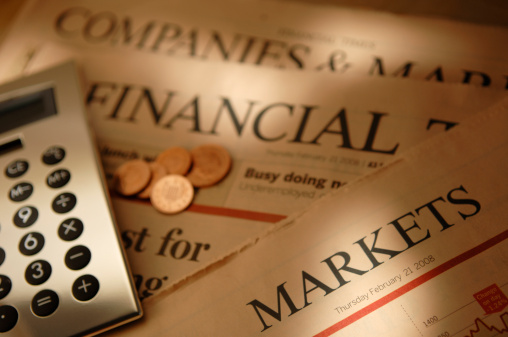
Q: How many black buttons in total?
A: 15